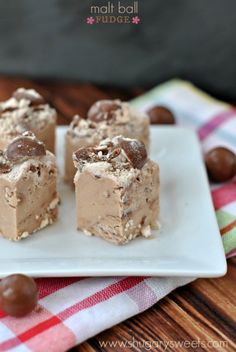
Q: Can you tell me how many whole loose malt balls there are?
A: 3